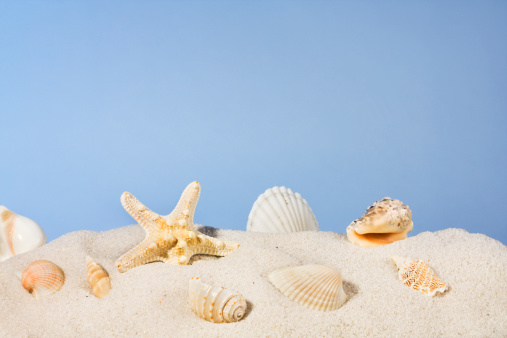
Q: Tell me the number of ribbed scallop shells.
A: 3